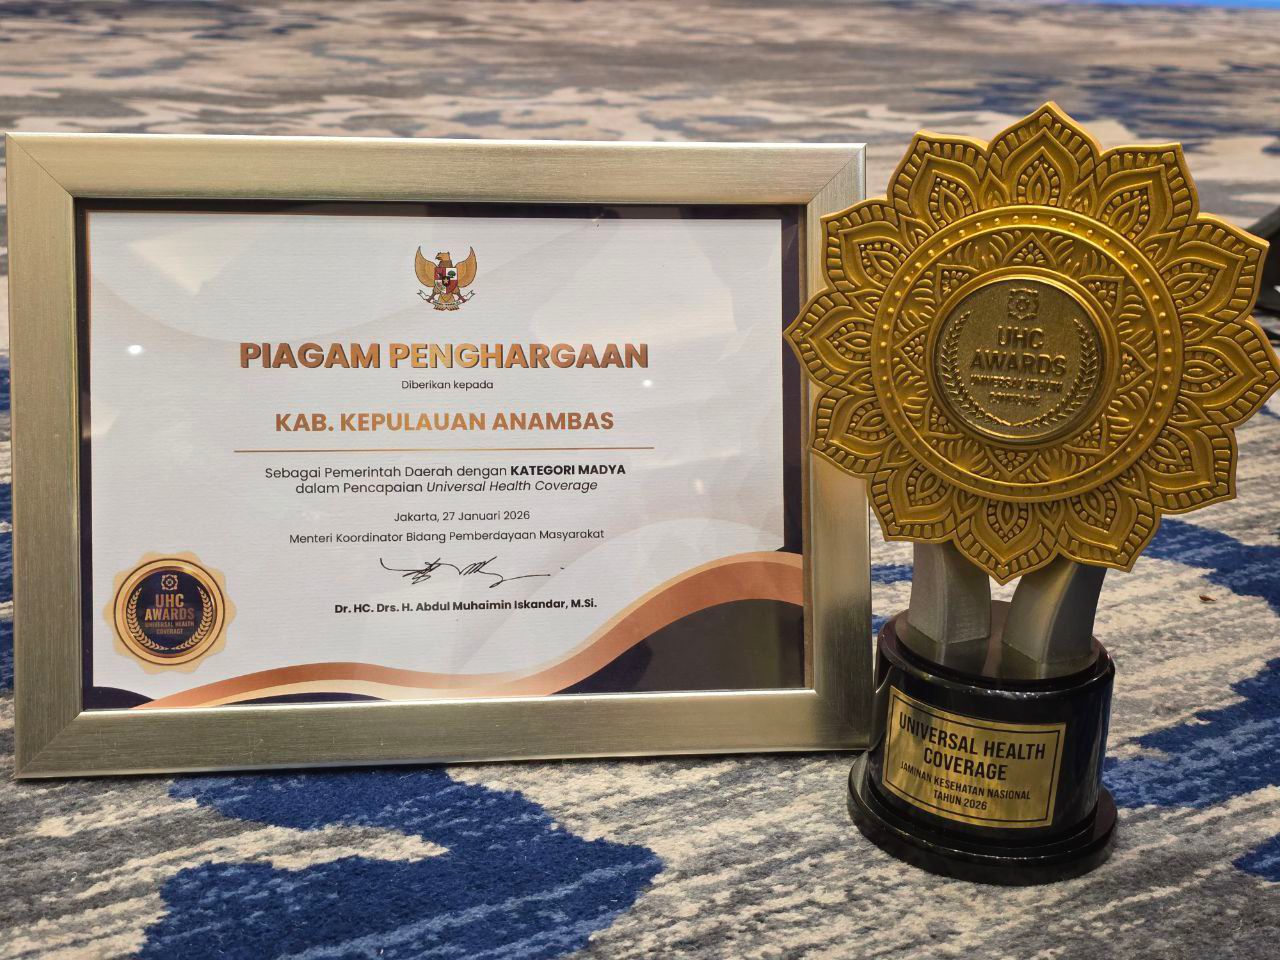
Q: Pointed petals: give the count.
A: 12